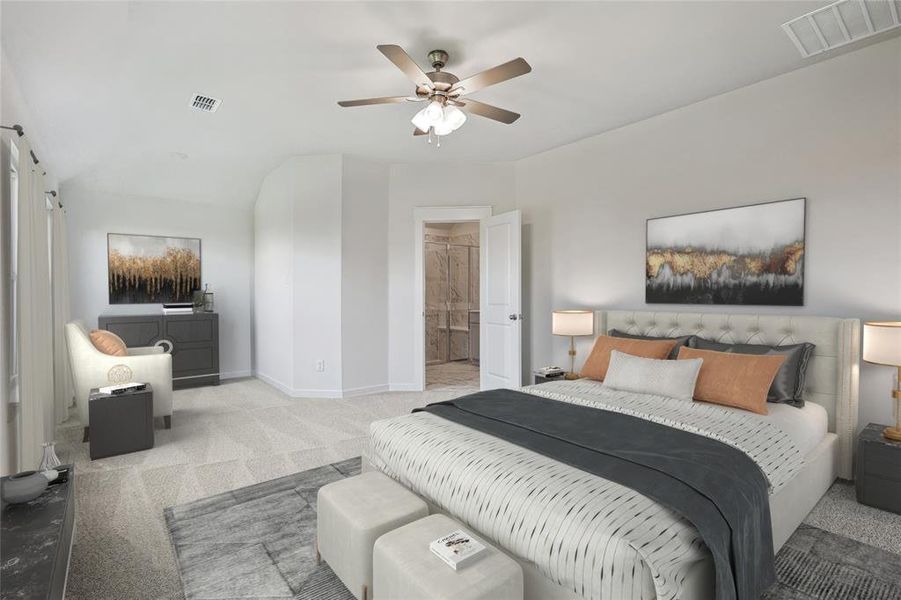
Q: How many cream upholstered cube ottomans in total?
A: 2